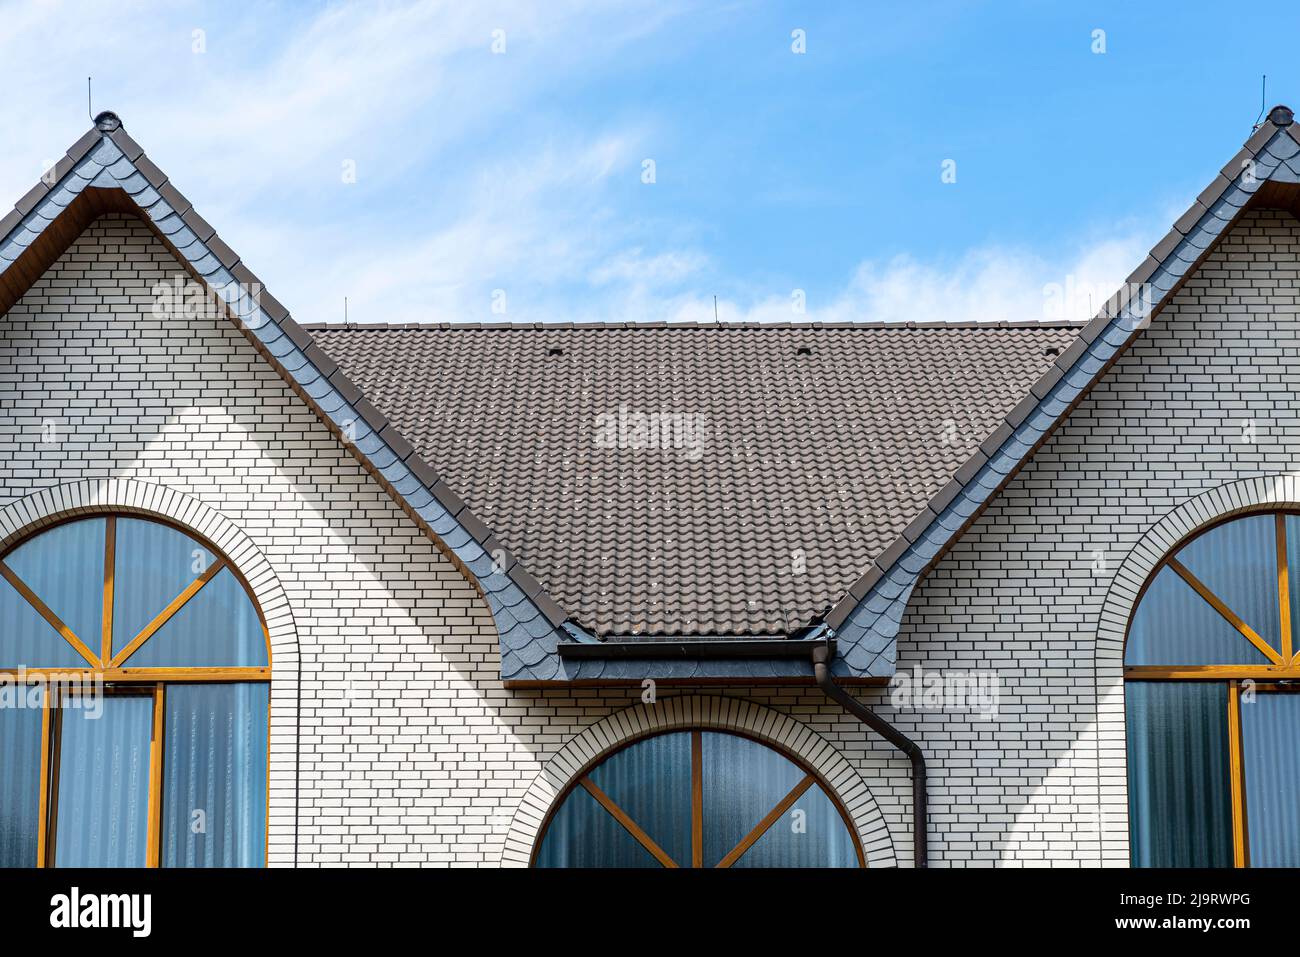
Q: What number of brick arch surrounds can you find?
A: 3